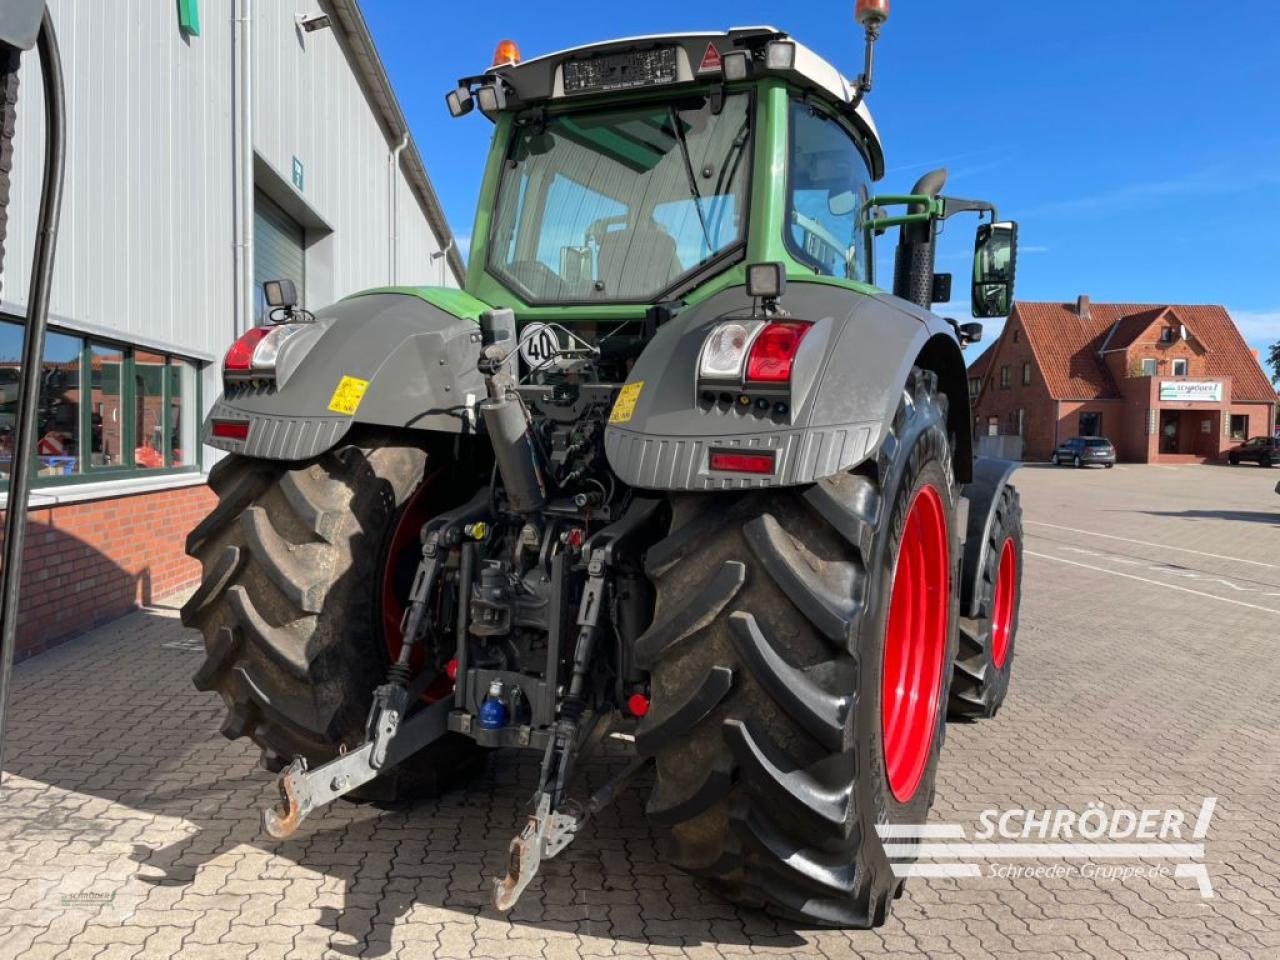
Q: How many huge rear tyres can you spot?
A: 2